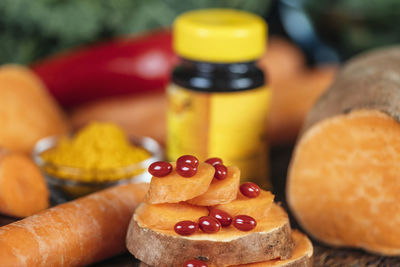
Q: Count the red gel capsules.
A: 11